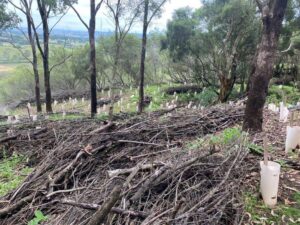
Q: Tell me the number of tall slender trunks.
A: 4